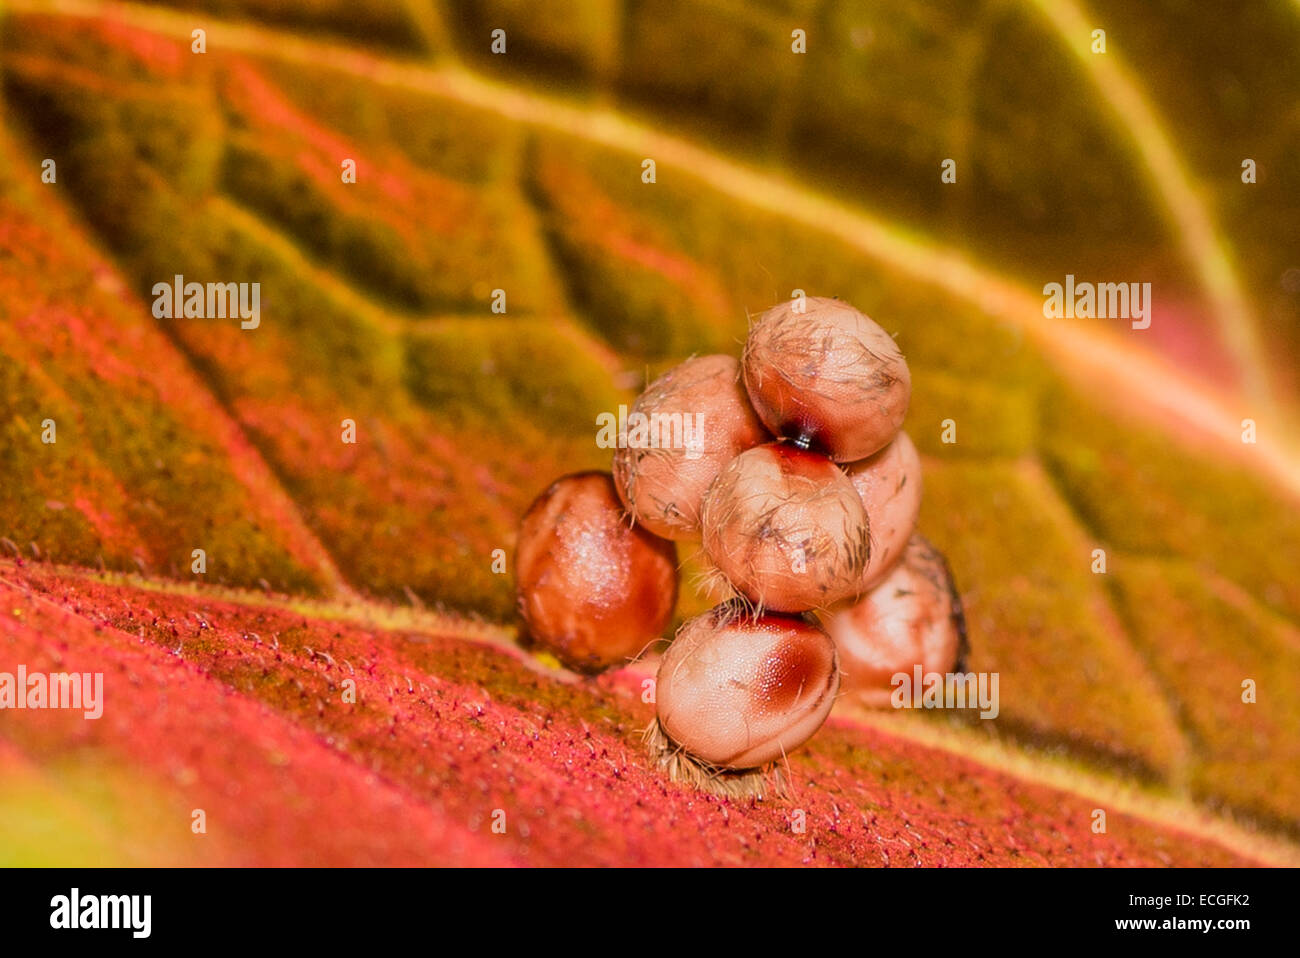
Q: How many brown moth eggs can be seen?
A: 7